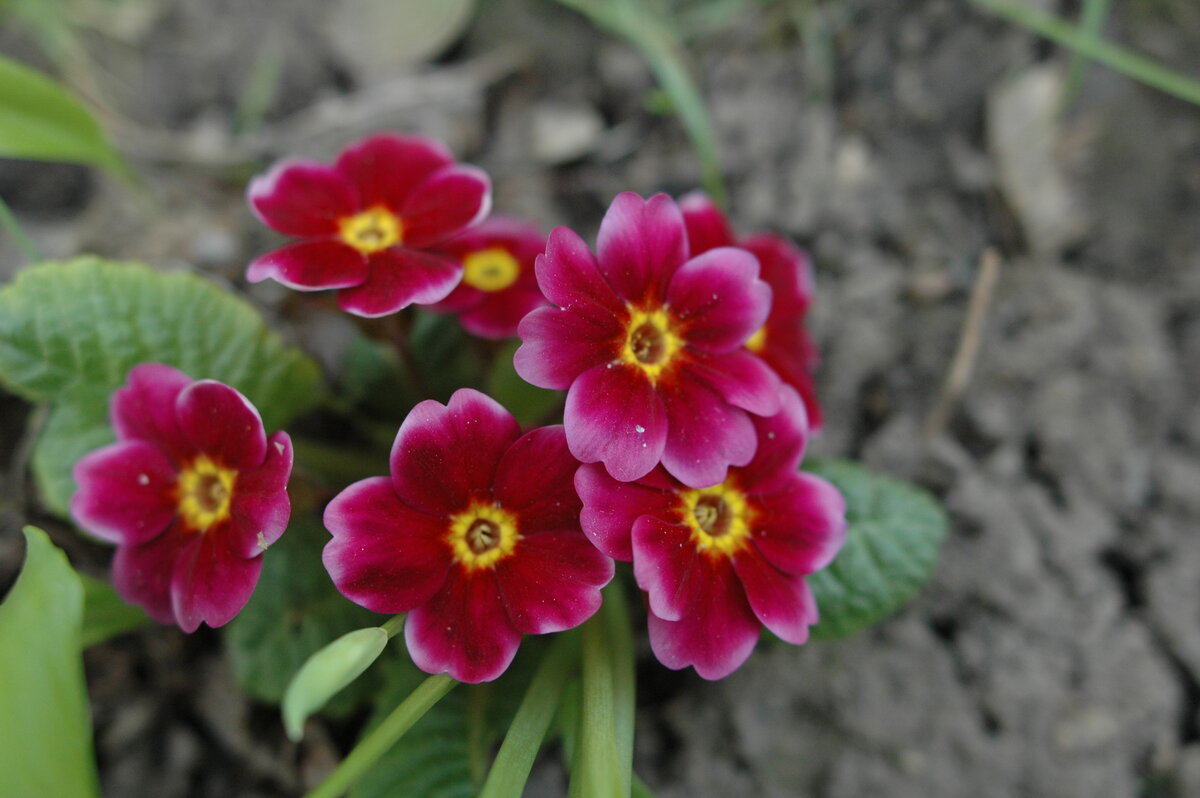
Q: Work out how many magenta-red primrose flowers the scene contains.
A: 7